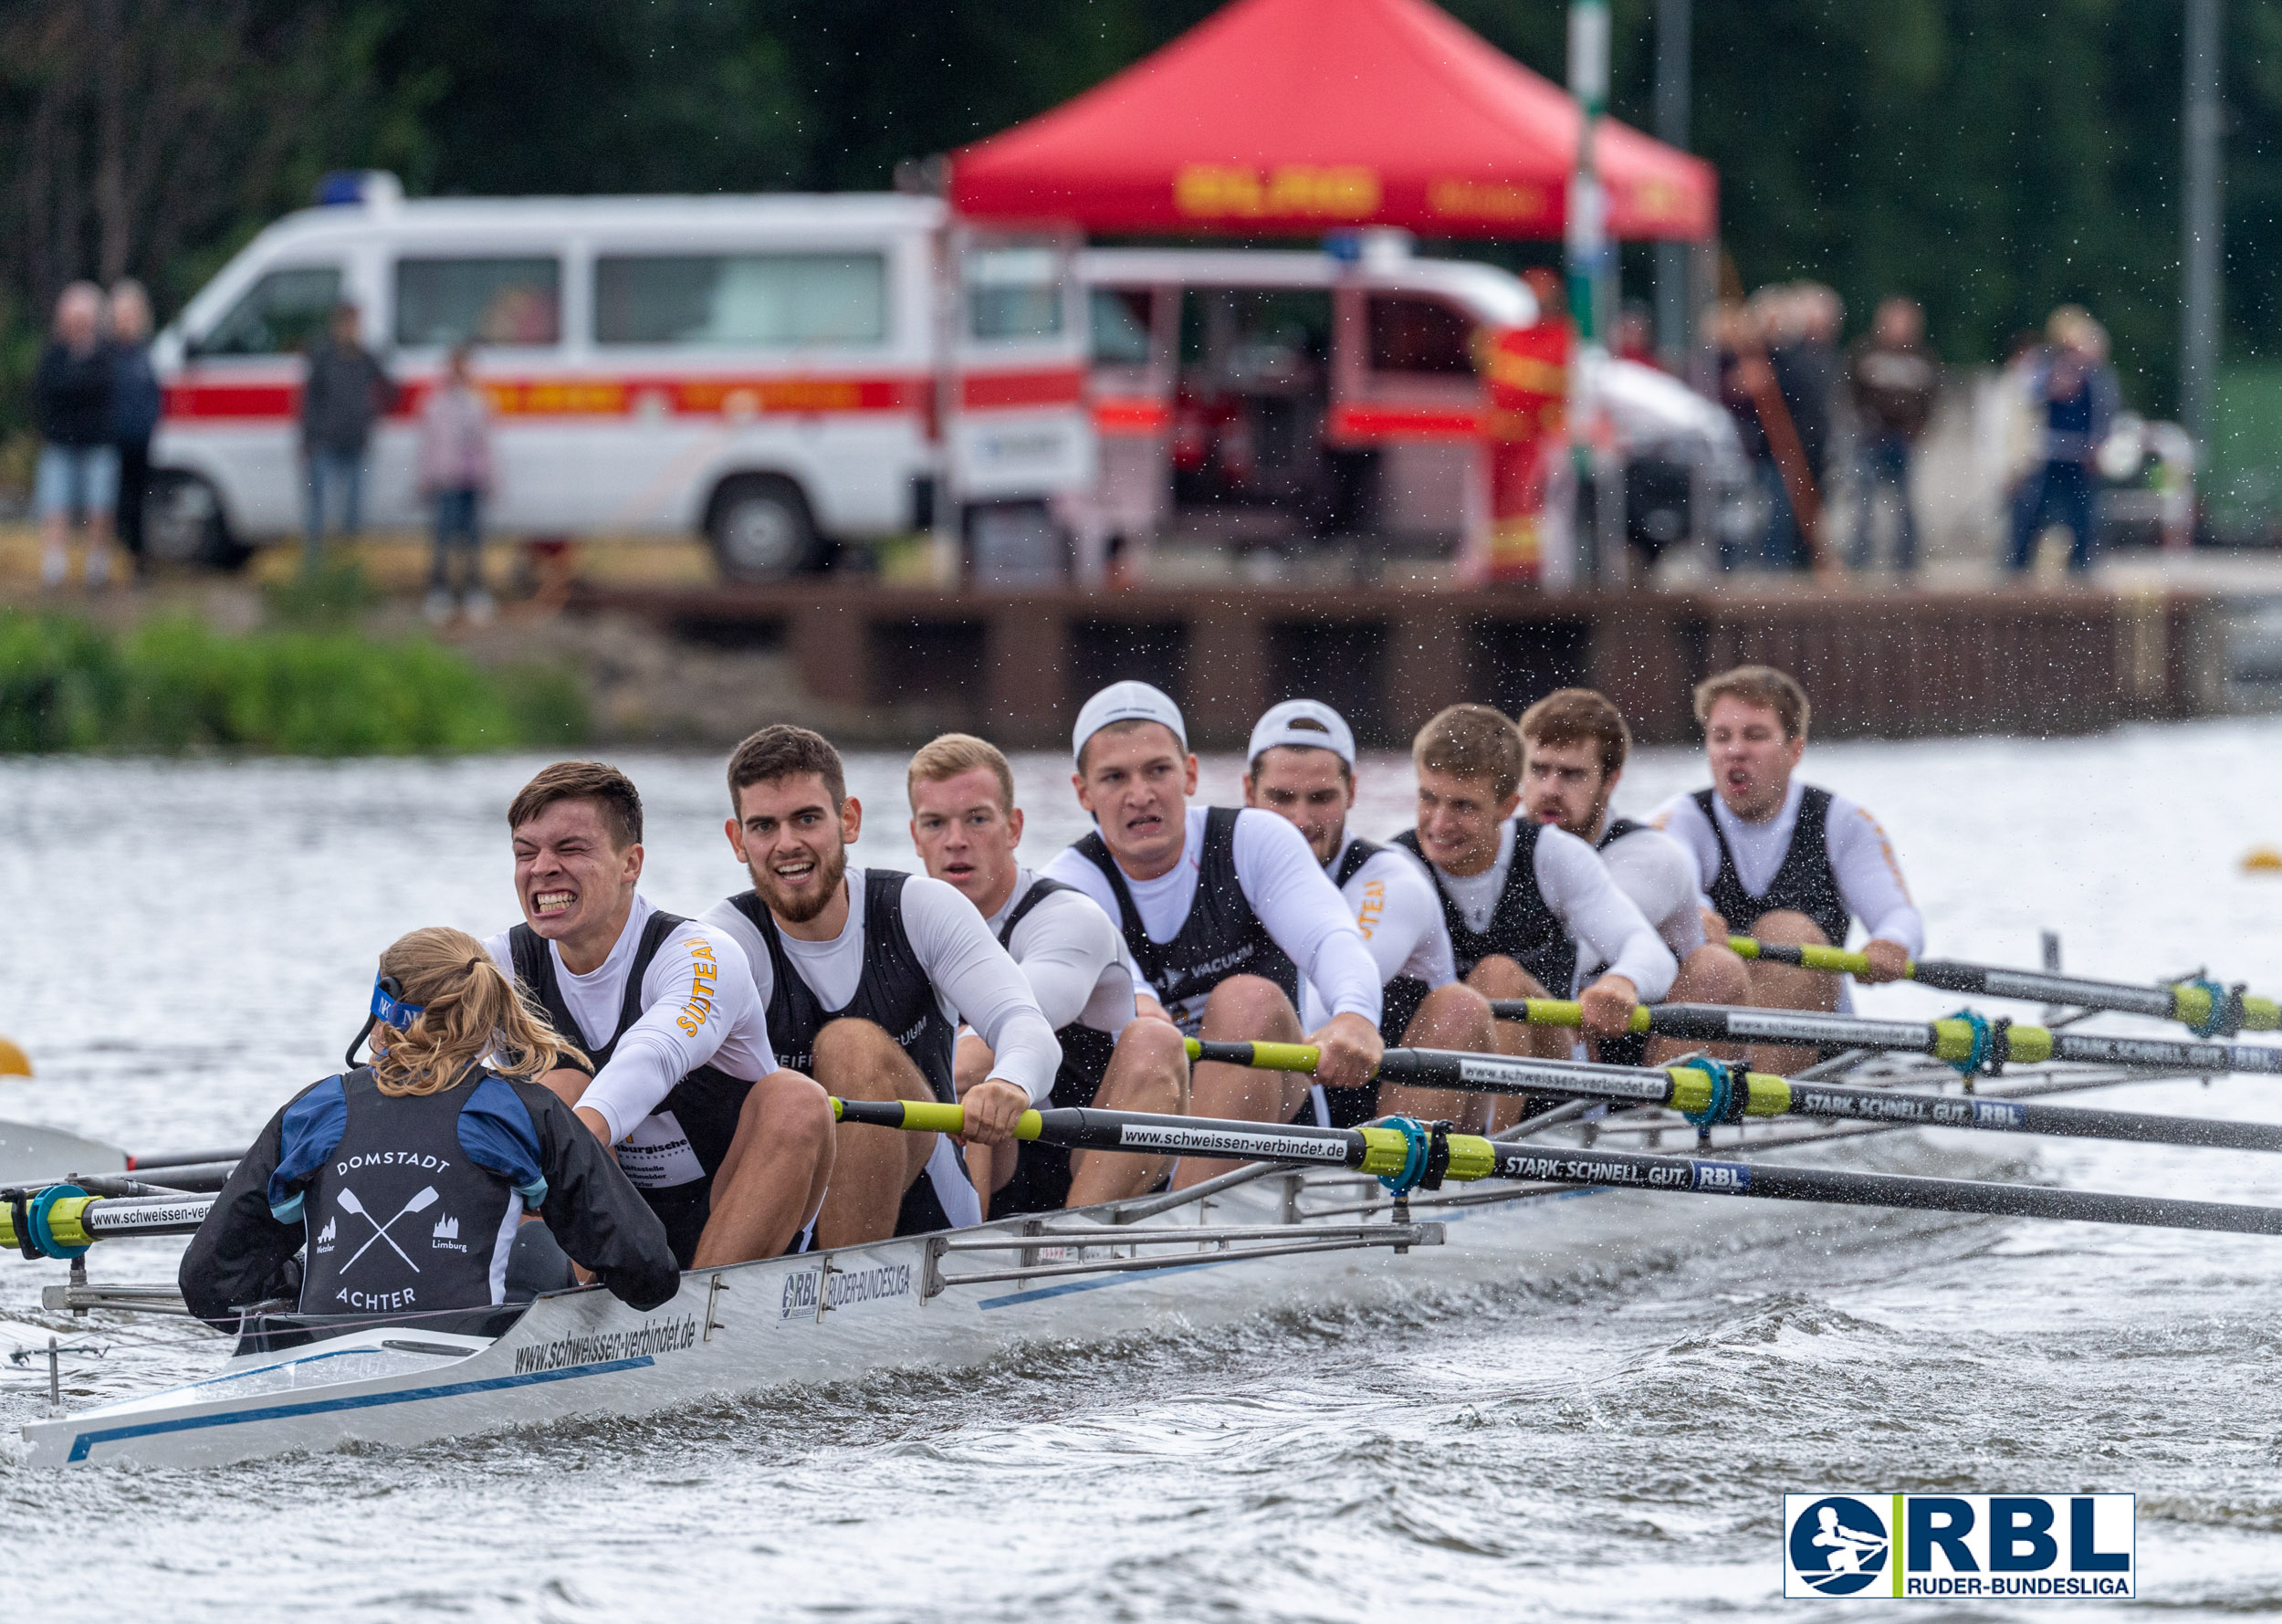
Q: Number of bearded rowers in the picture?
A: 3